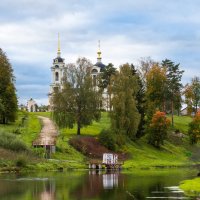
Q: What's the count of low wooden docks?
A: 1